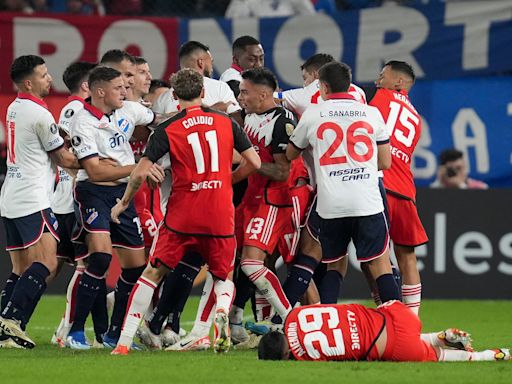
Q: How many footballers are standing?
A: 13